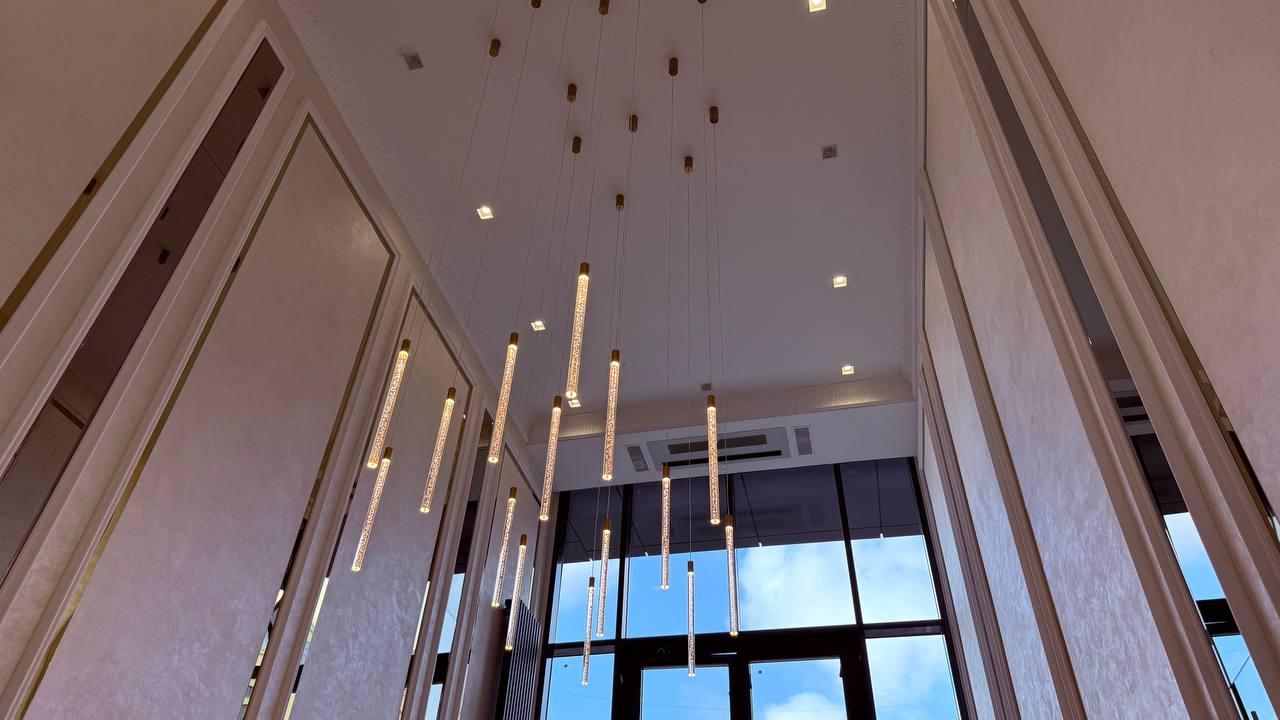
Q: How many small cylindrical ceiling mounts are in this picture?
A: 11